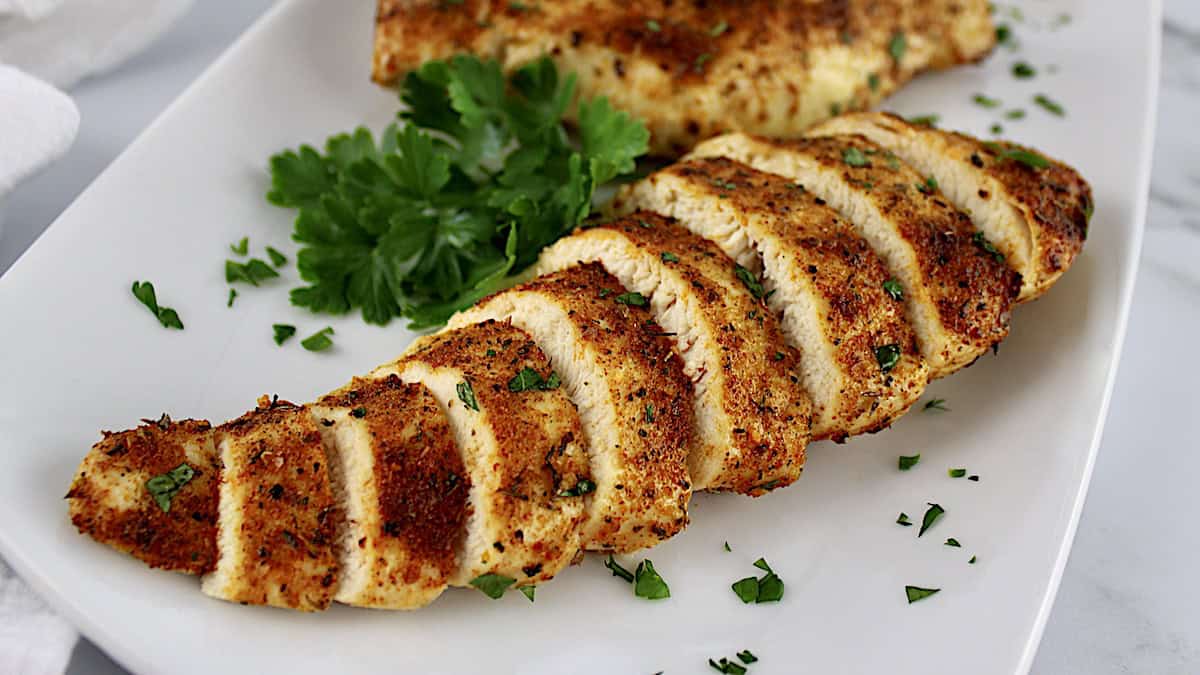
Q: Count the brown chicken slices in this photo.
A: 9